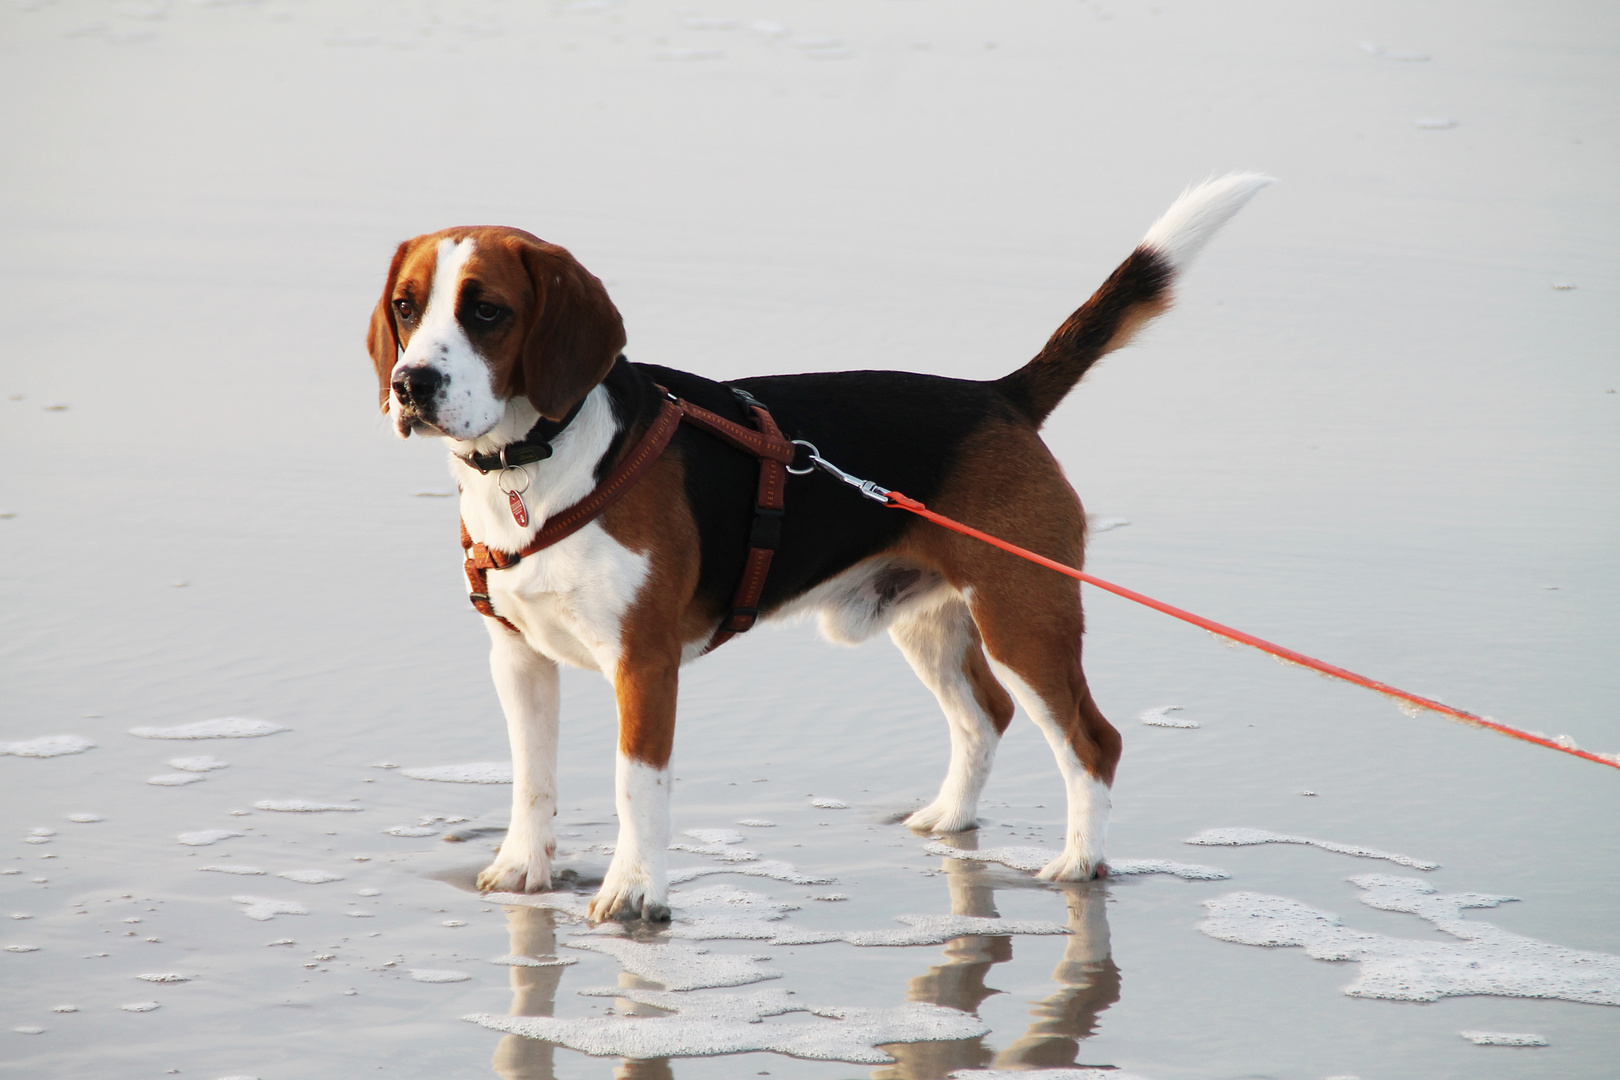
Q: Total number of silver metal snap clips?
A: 1